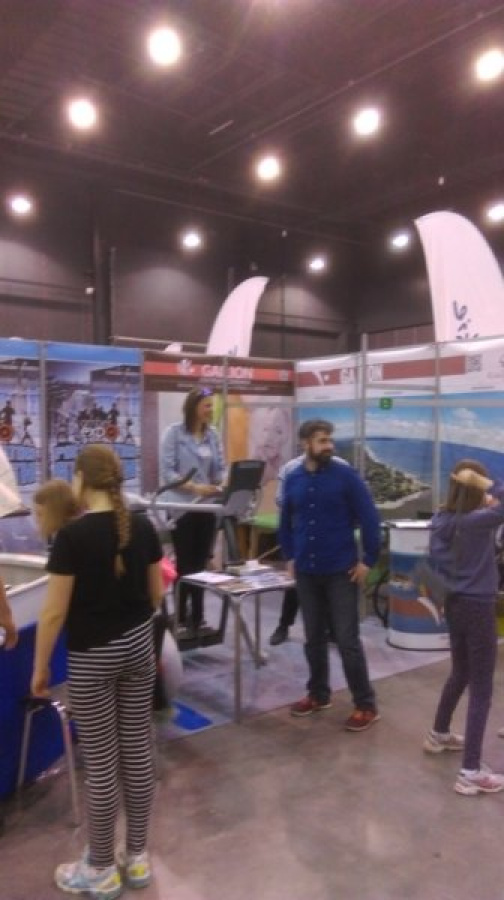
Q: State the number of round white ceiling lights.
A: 10